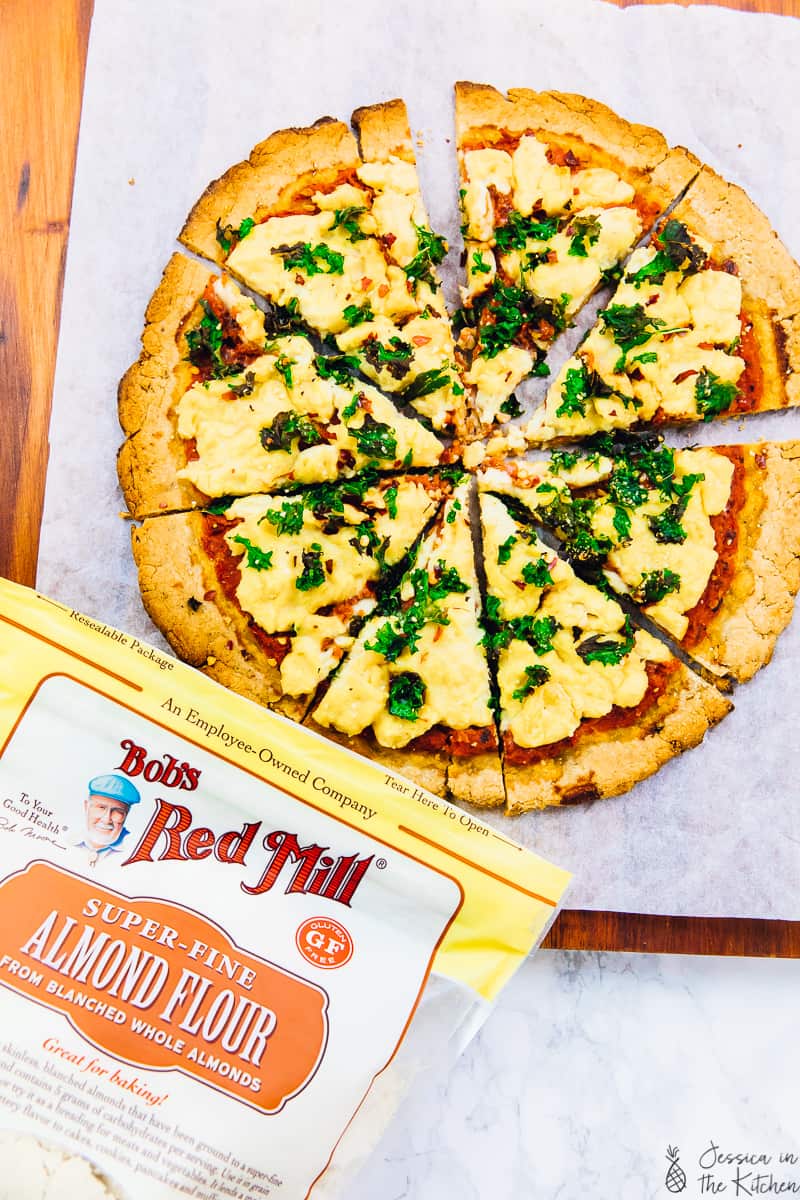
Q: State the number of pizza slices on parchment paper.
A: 8